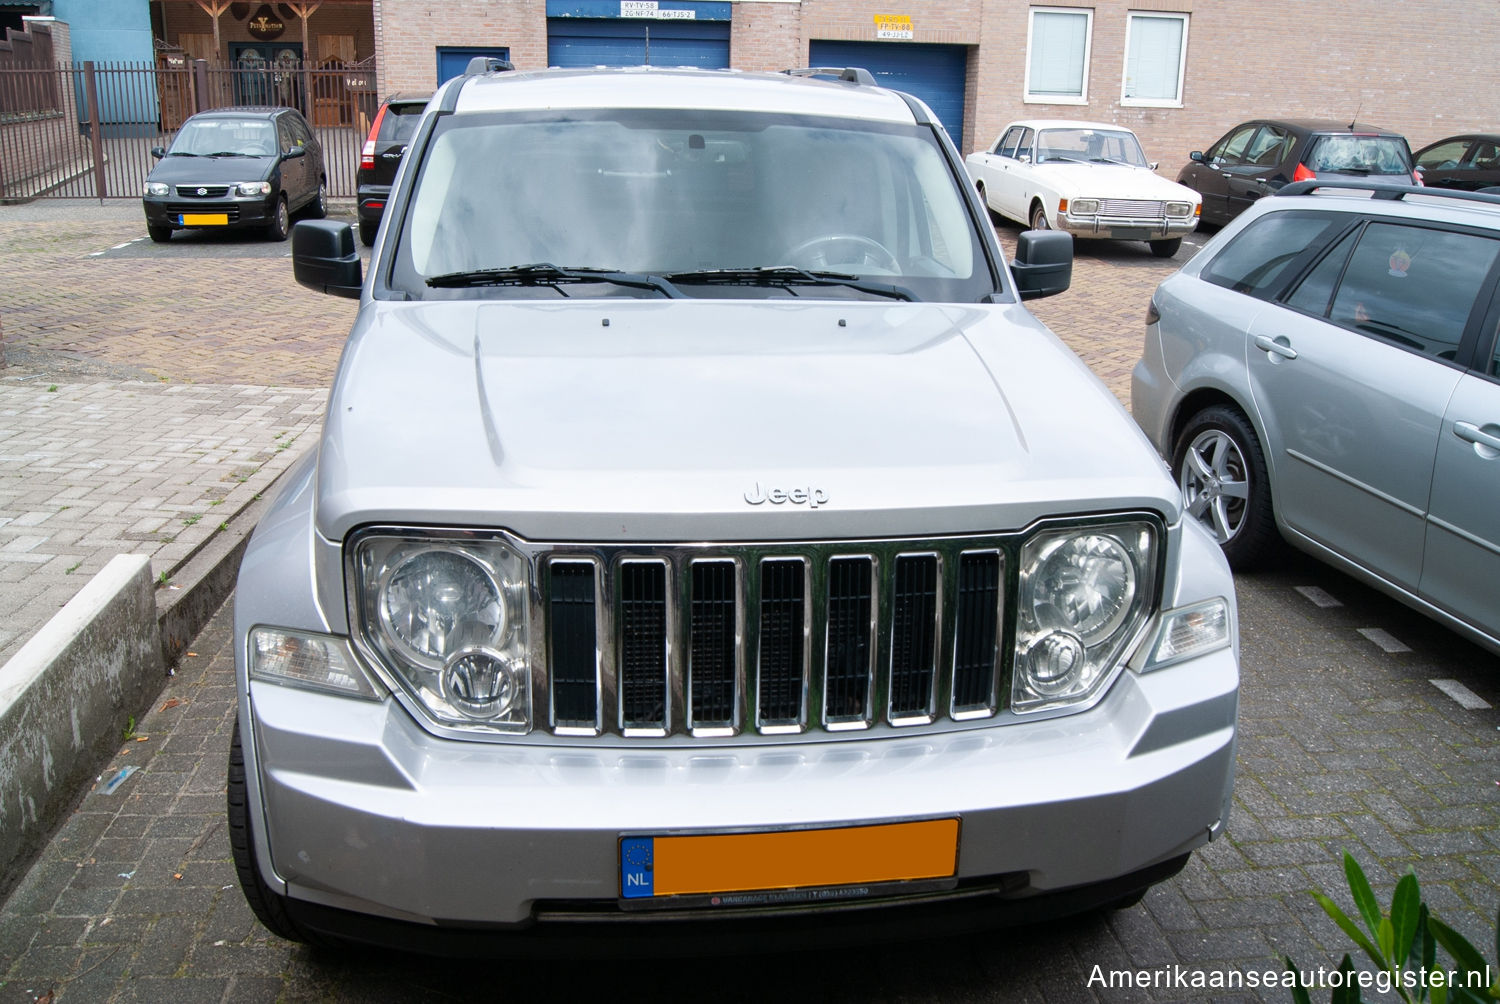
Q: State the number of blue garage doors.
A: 2